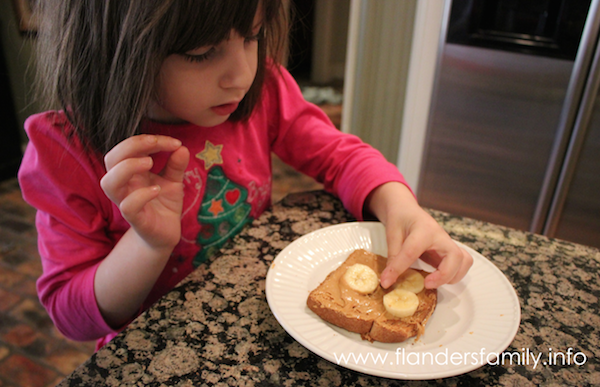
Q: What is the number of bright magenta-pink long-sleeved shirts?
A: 1